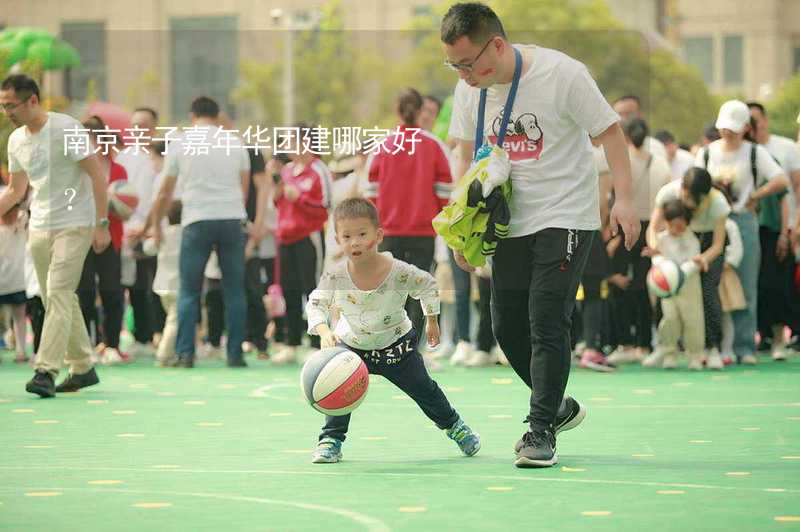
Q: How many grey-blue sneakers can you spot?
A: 2